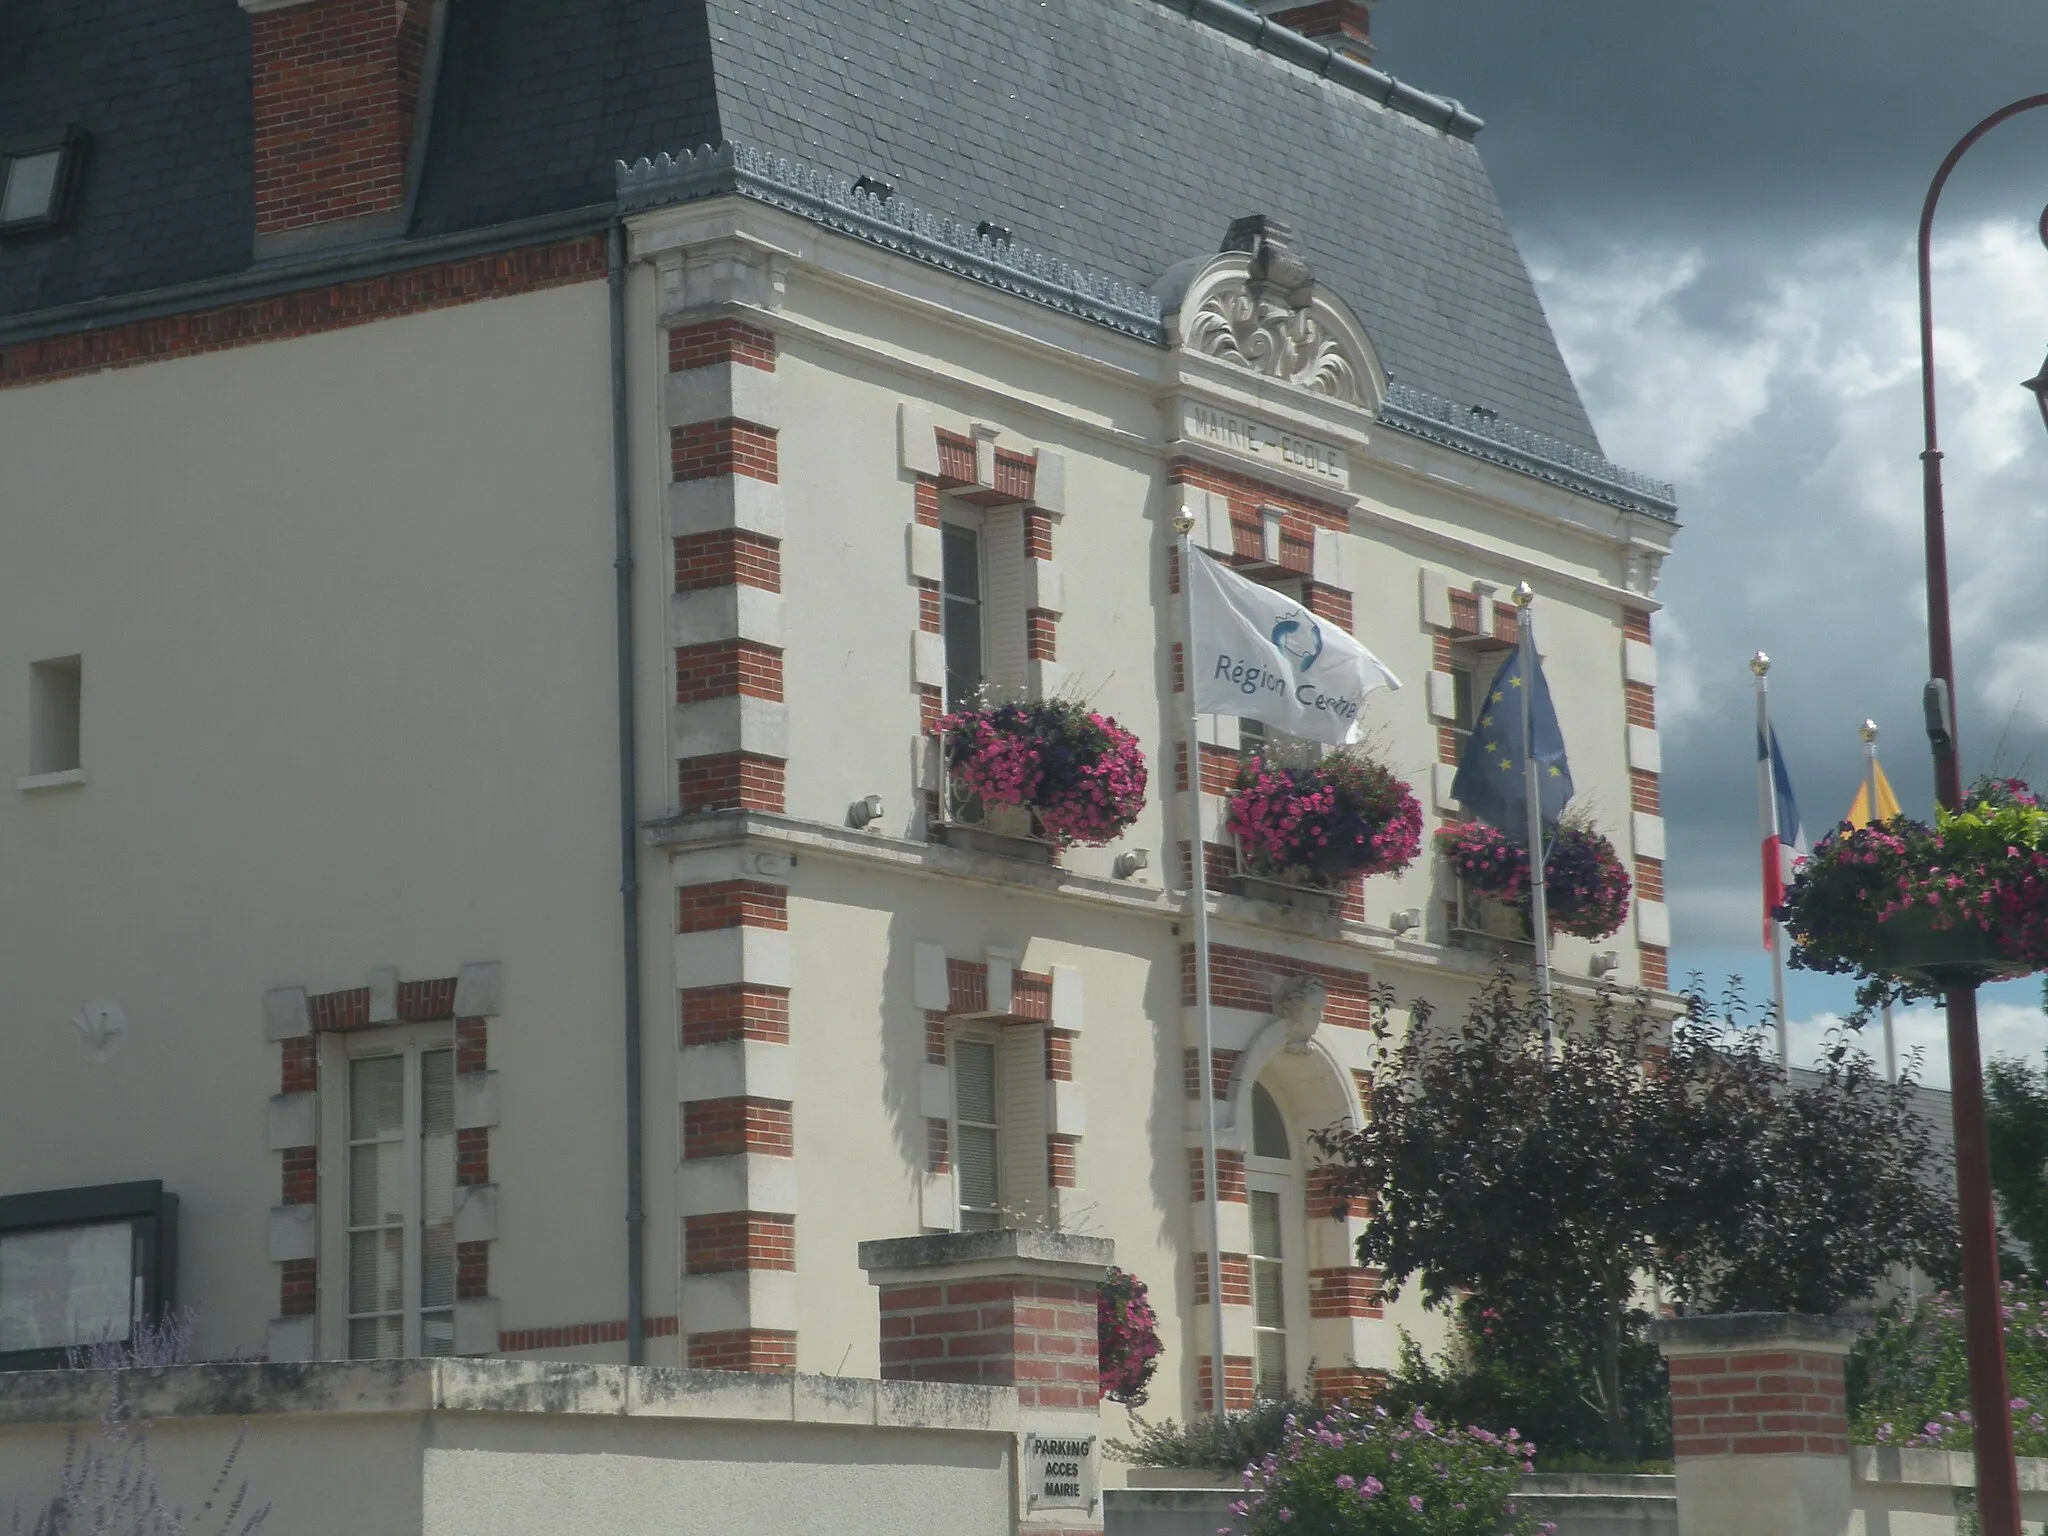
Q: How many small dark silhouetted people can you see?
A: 0